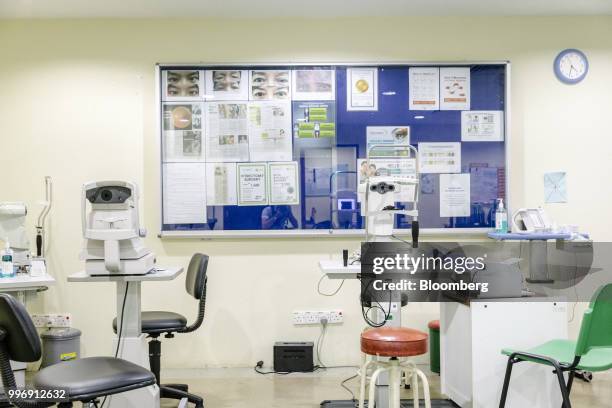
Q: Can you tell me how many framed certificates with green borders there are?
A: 2